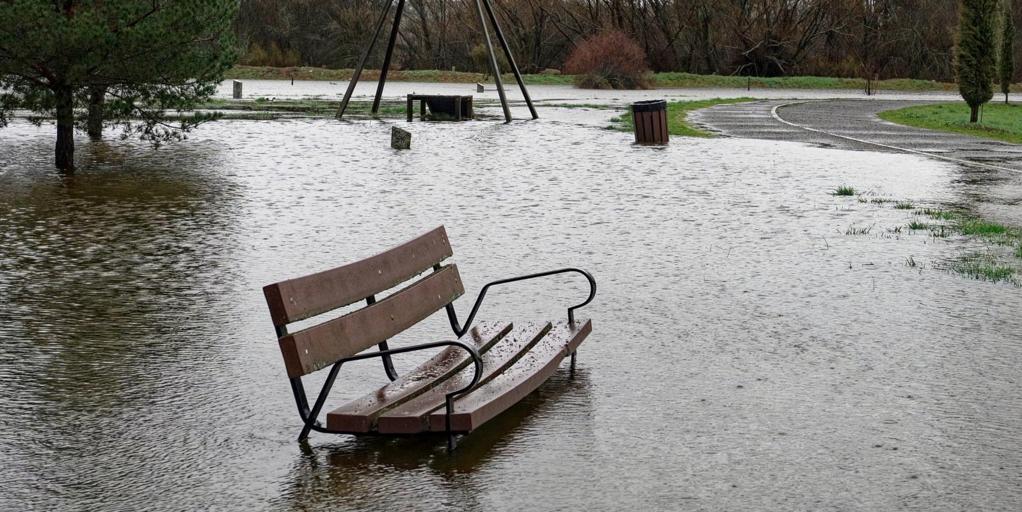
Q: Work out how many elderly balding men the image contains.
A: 0